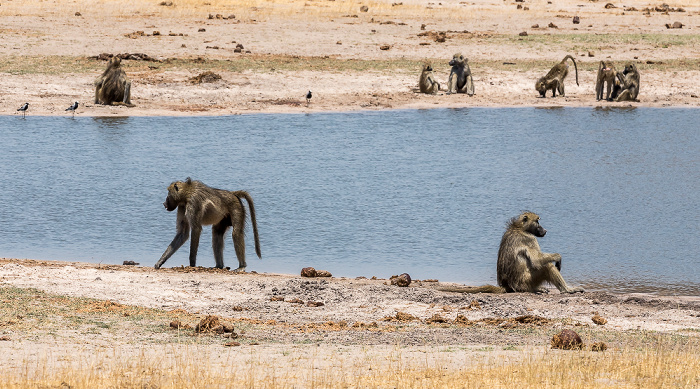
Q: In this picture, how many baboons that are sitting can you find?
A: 5